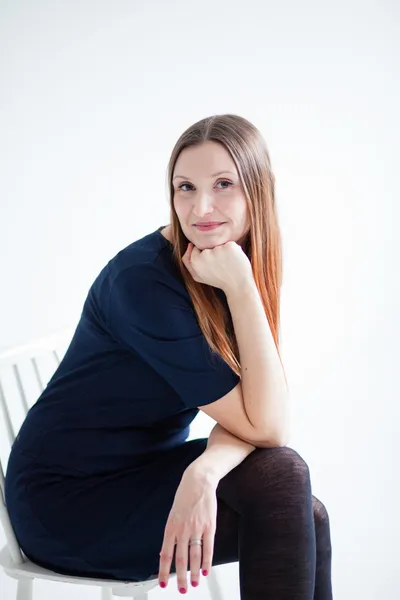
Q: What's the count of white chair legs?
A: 4